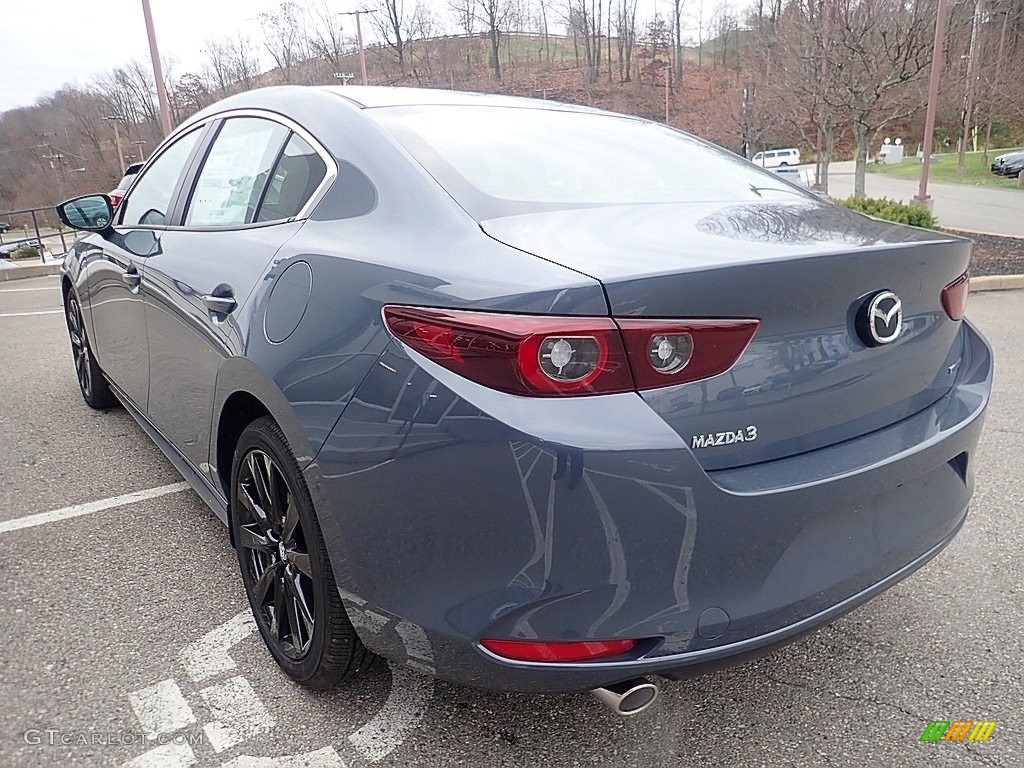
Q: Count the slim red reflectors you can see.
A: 1